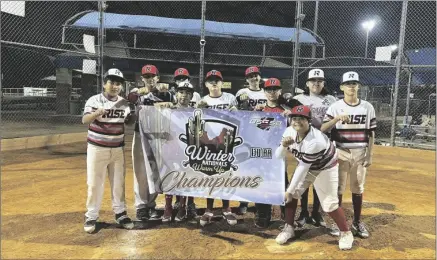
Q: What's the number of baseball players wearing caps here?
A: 10